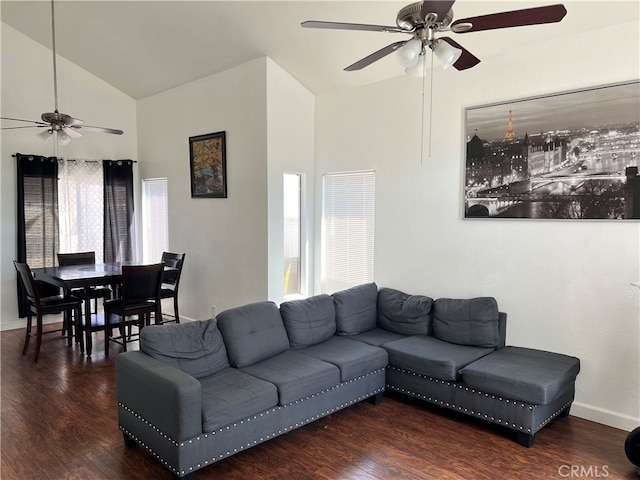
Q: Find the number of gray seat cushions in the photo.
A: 6